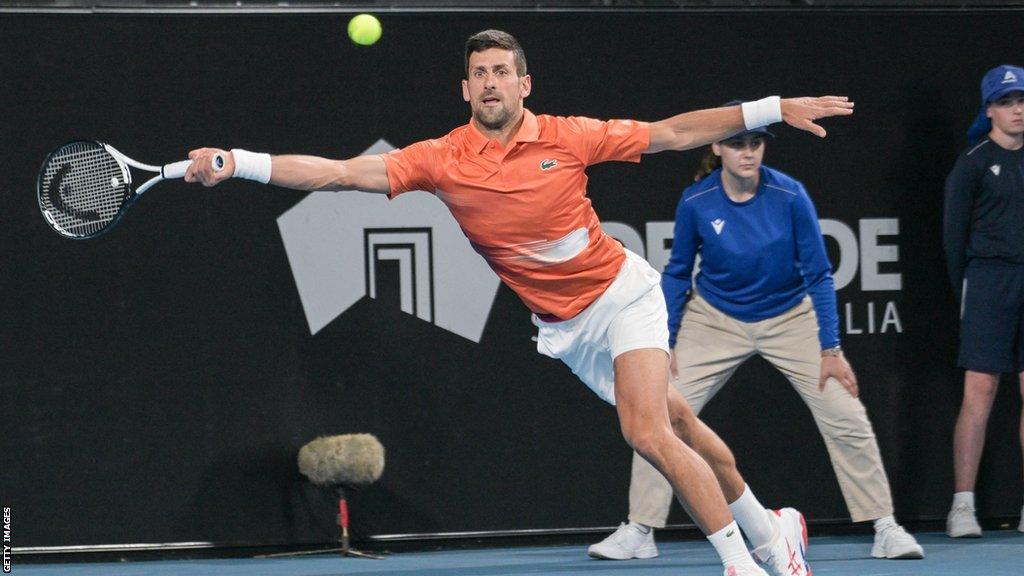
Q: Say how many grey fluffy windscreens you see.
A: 1